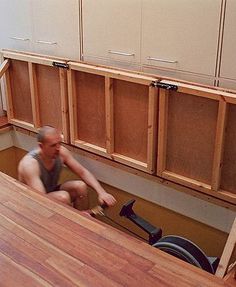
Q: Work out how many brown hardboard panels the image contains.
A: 6